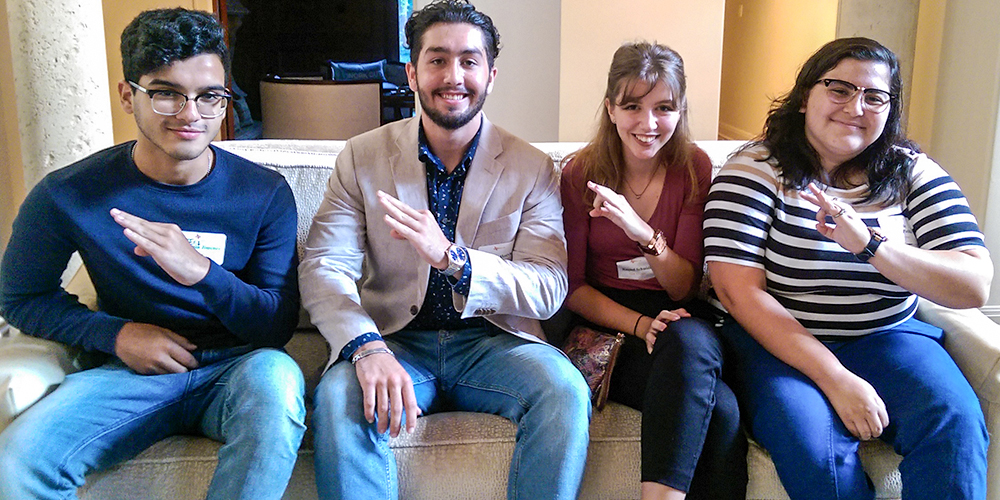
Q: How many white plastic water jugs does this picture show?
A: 0